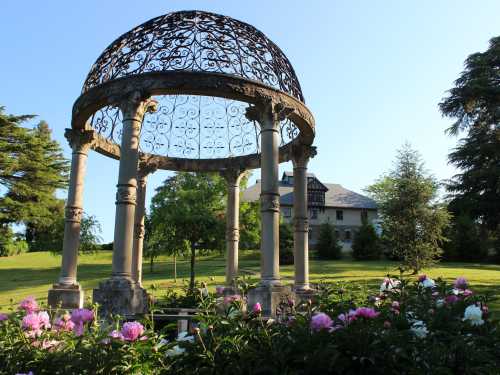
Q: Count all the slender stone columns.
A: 6